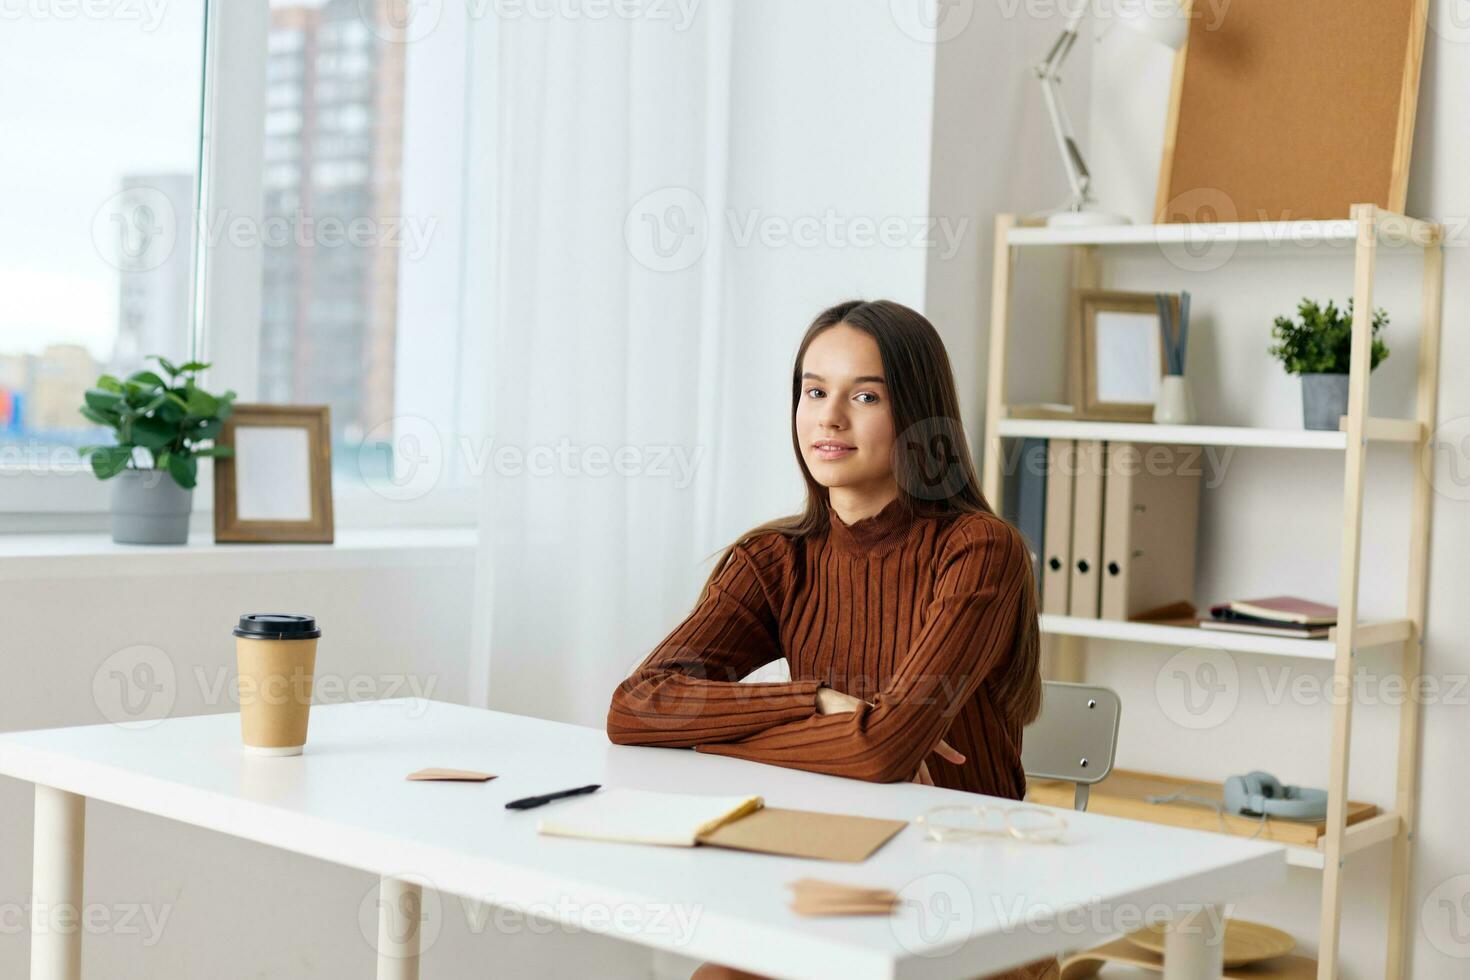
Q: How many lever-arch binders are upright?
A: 4